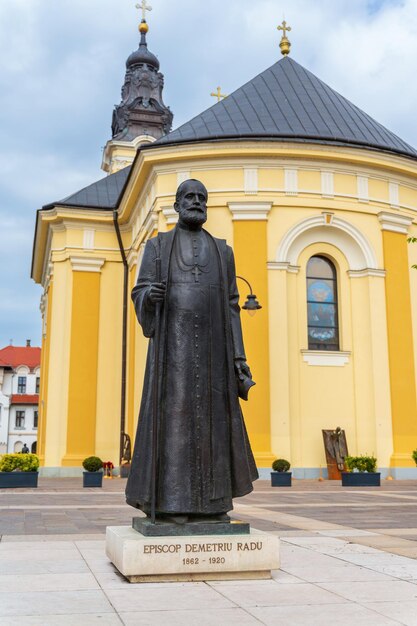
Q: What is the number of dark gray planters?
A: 4